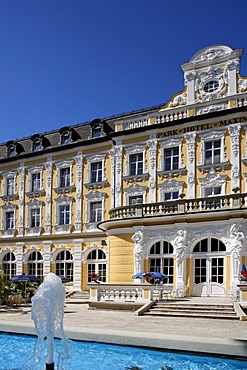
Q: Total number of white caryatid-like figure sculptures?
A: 3